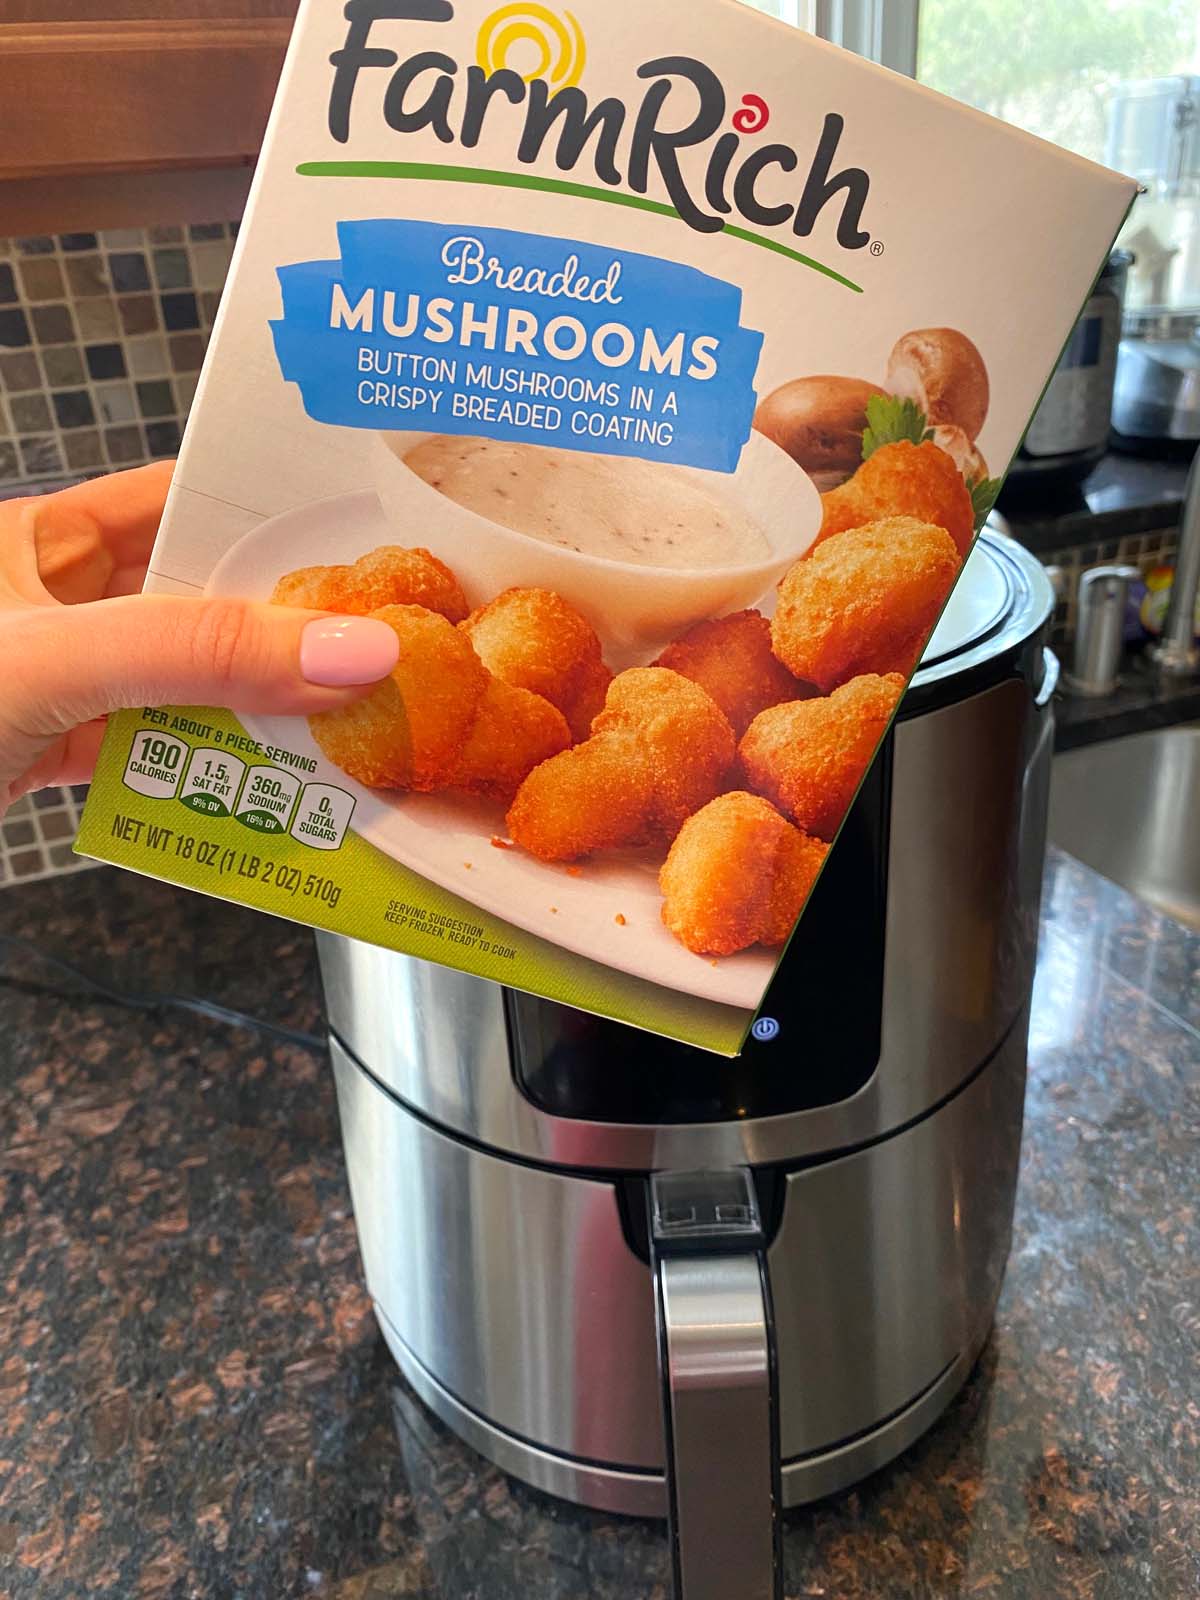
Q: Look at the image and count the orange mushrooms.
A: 9